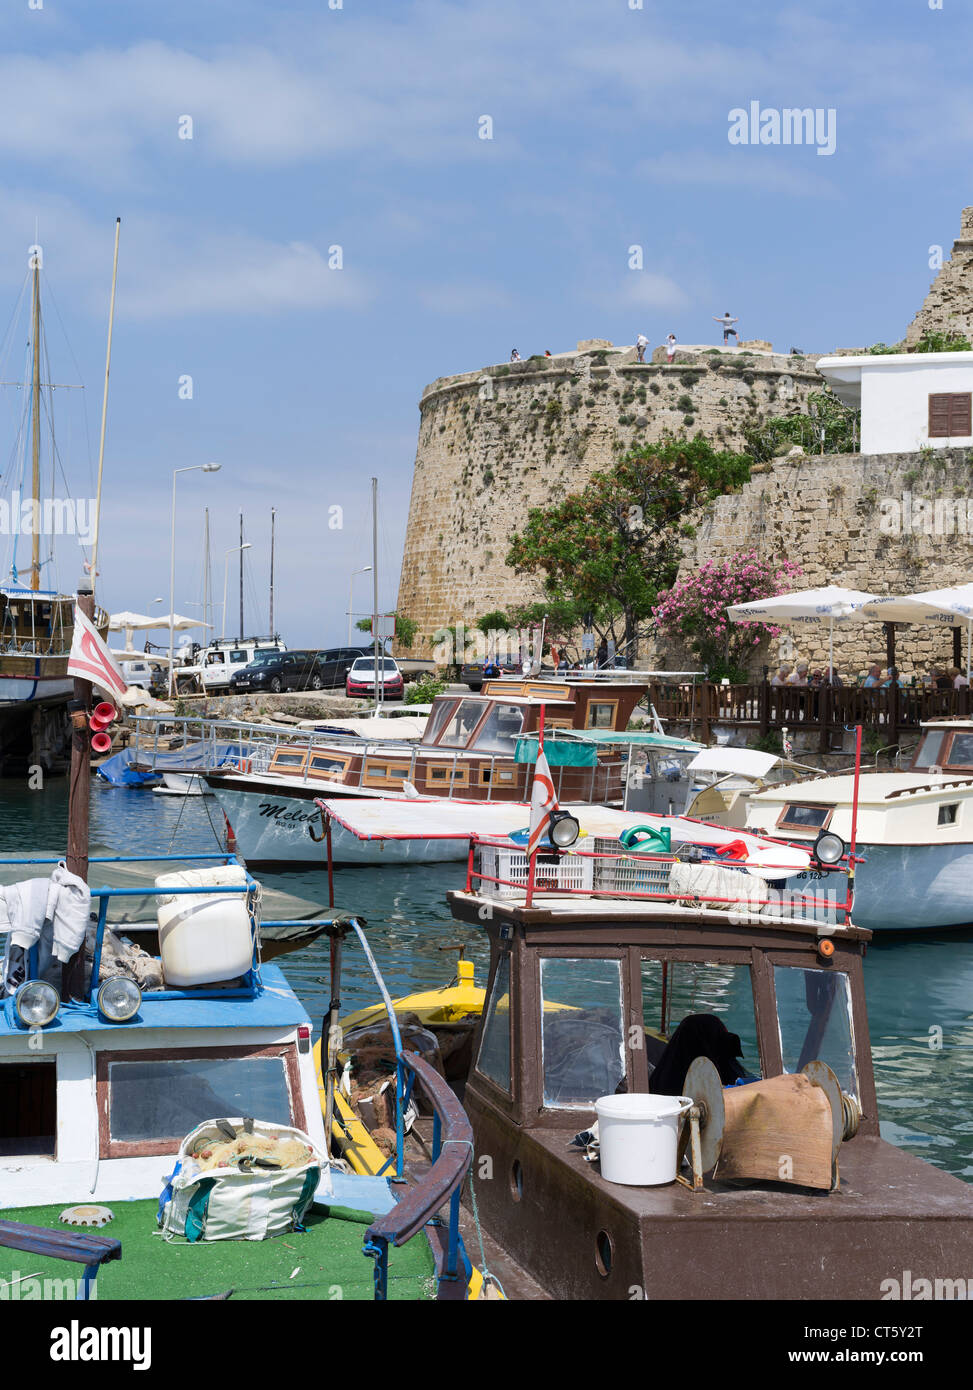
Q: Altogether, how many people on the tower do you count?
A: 5